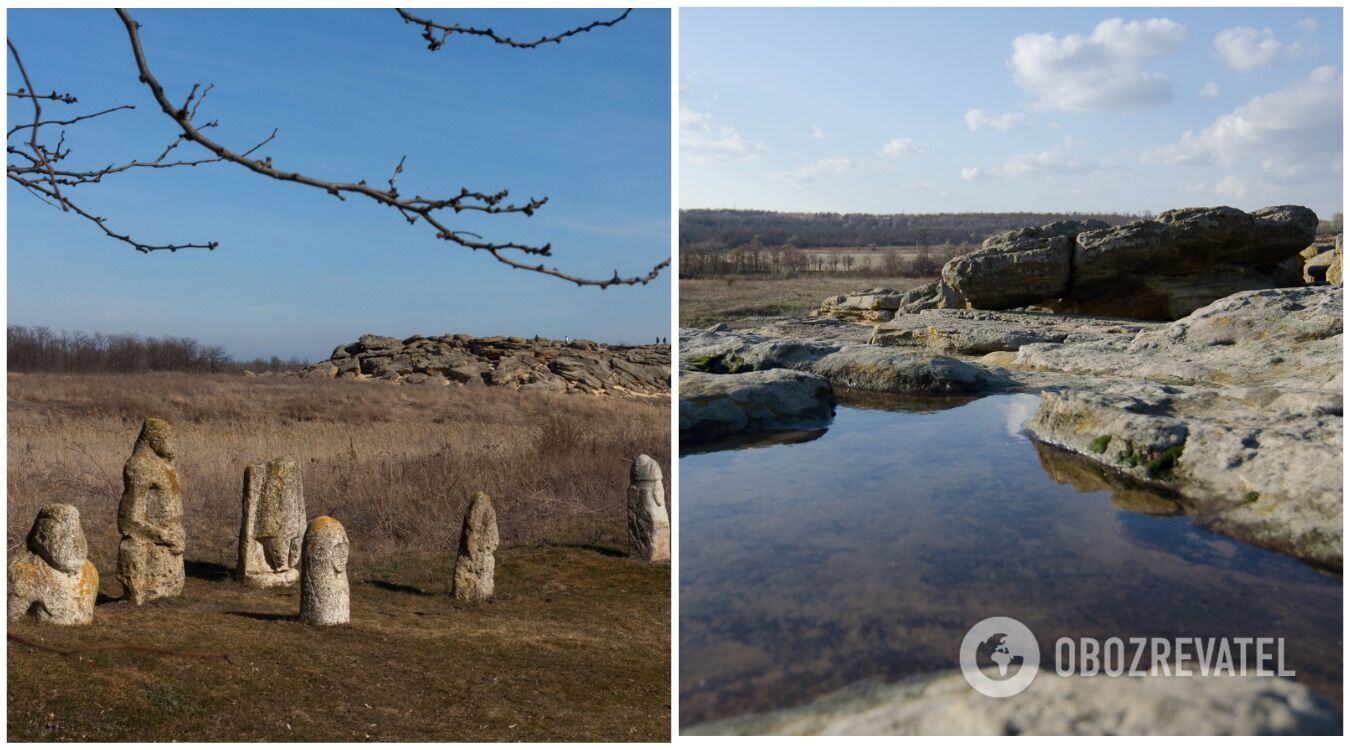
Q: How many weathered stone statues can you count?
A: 6